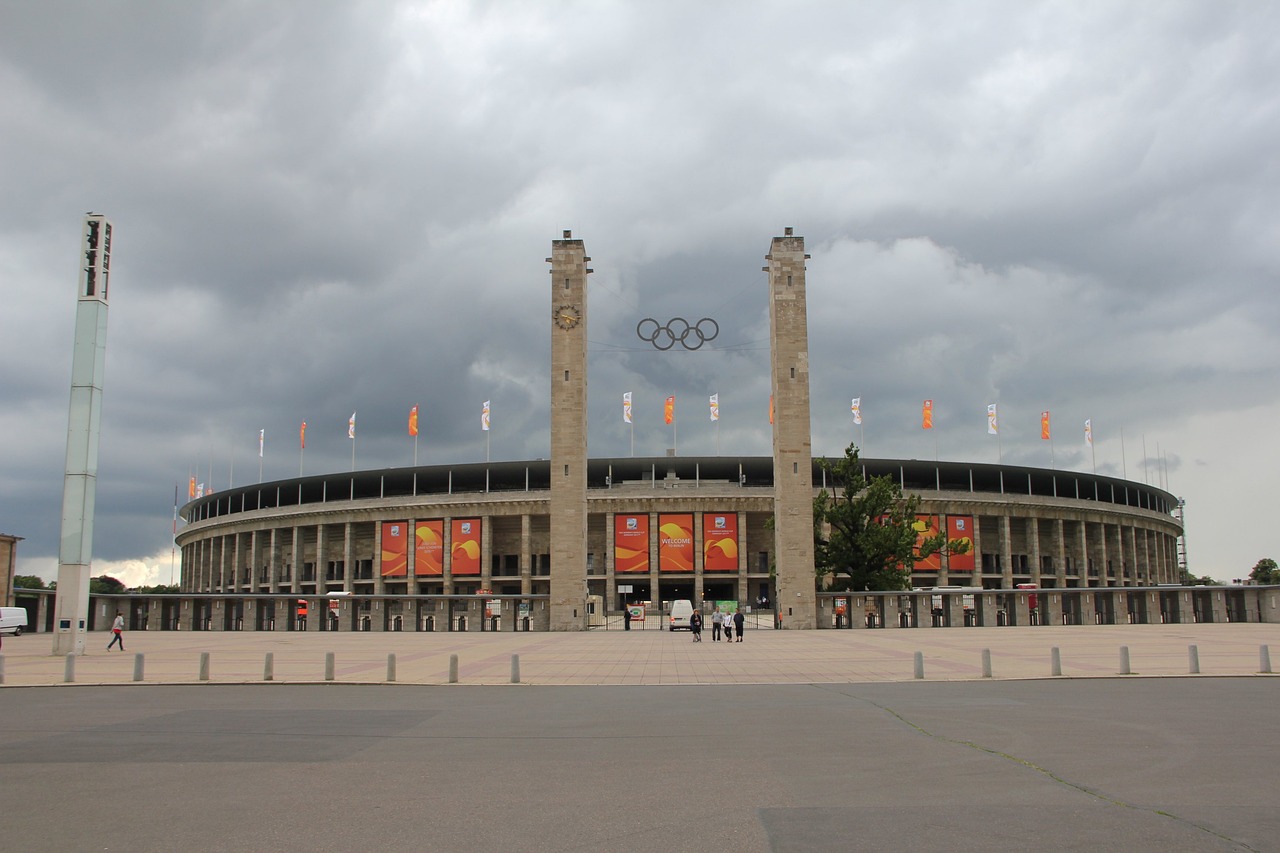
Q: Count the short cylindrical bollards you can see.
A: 15